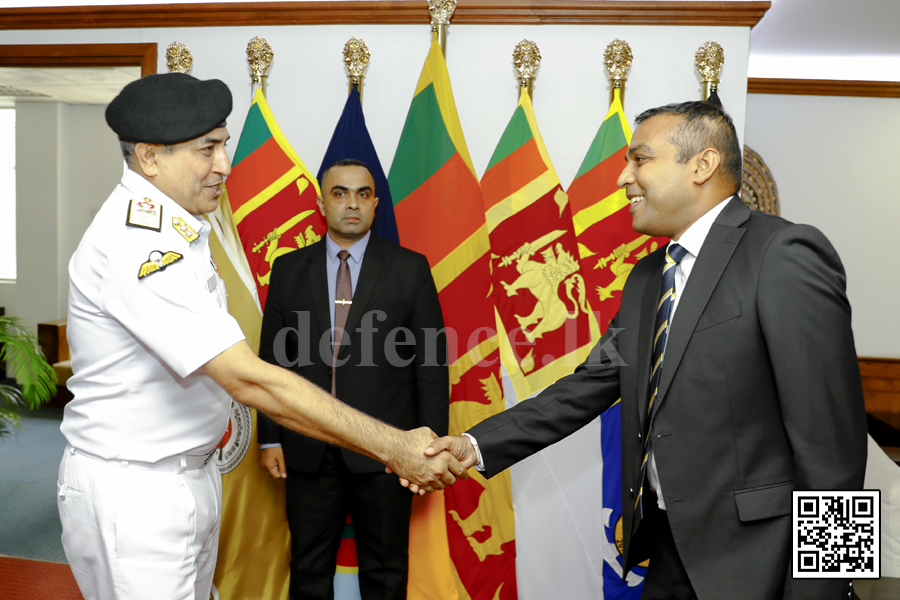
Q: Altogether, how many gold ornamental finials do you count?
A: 7